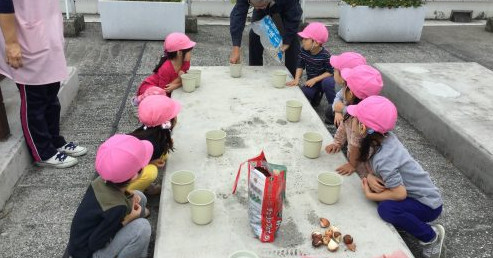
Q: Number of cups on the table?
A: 11